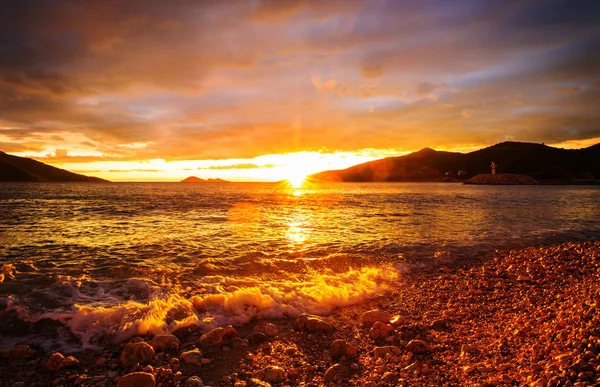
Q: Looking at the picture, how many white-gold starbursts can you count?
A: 1